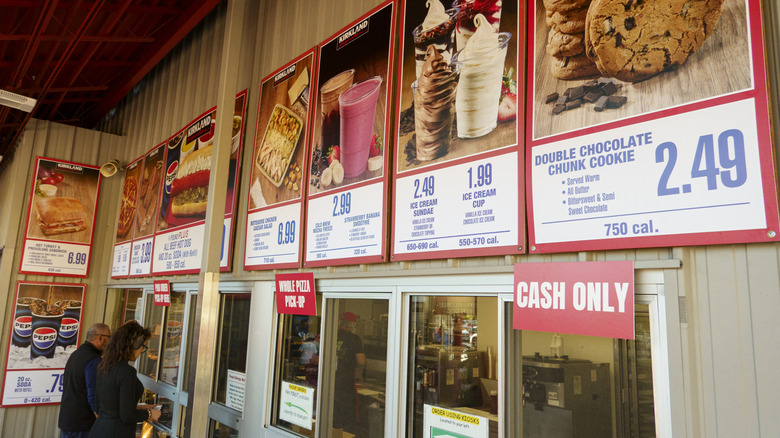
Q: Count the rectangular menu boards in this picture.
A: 9